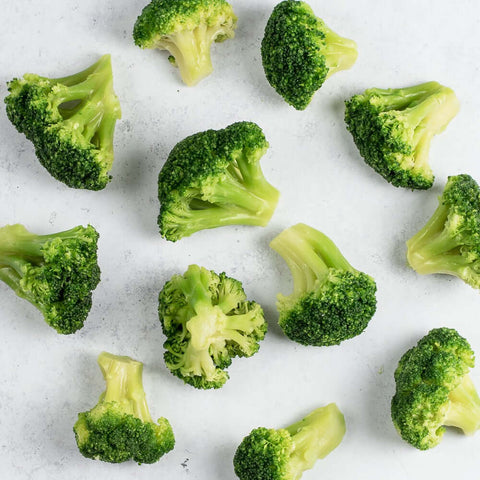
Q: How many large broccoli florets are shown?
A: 12